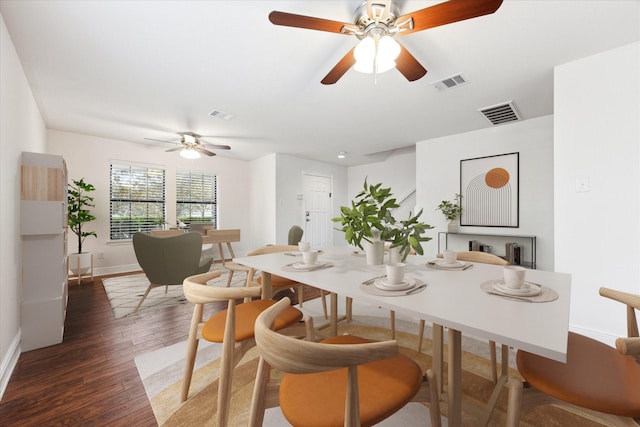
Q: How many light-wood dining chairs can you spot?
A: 6